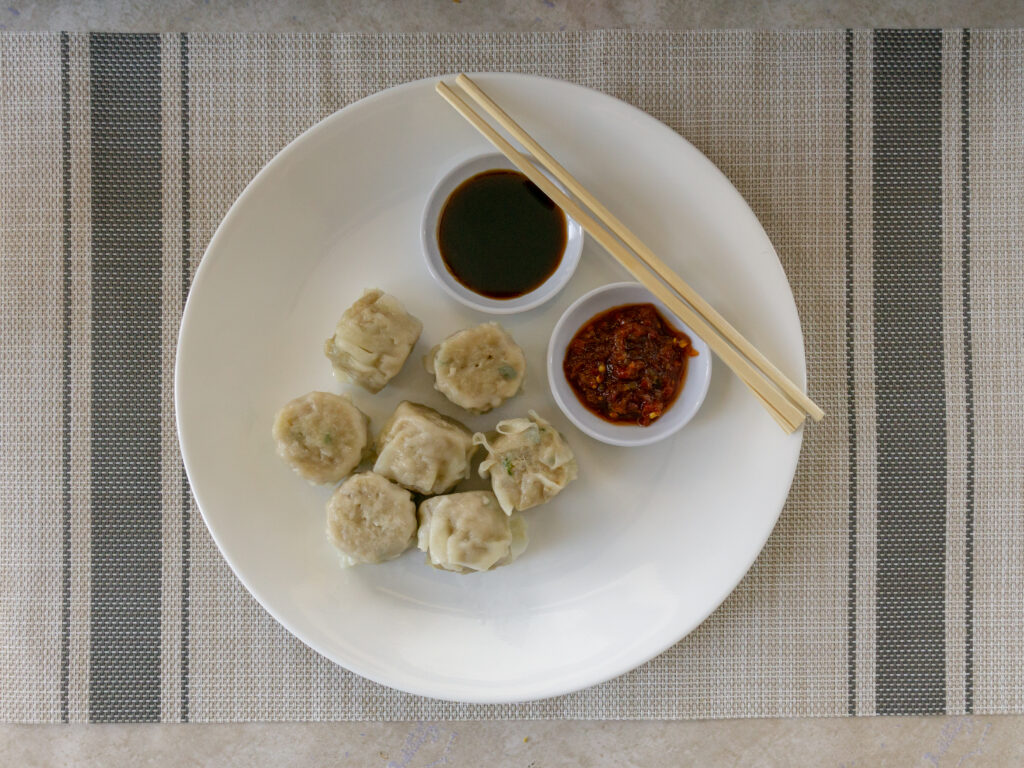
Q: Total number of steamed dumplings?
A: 7